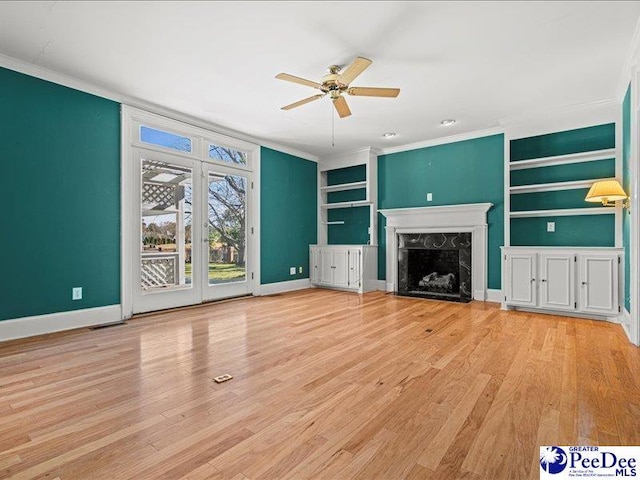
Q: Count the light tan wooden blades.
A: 5